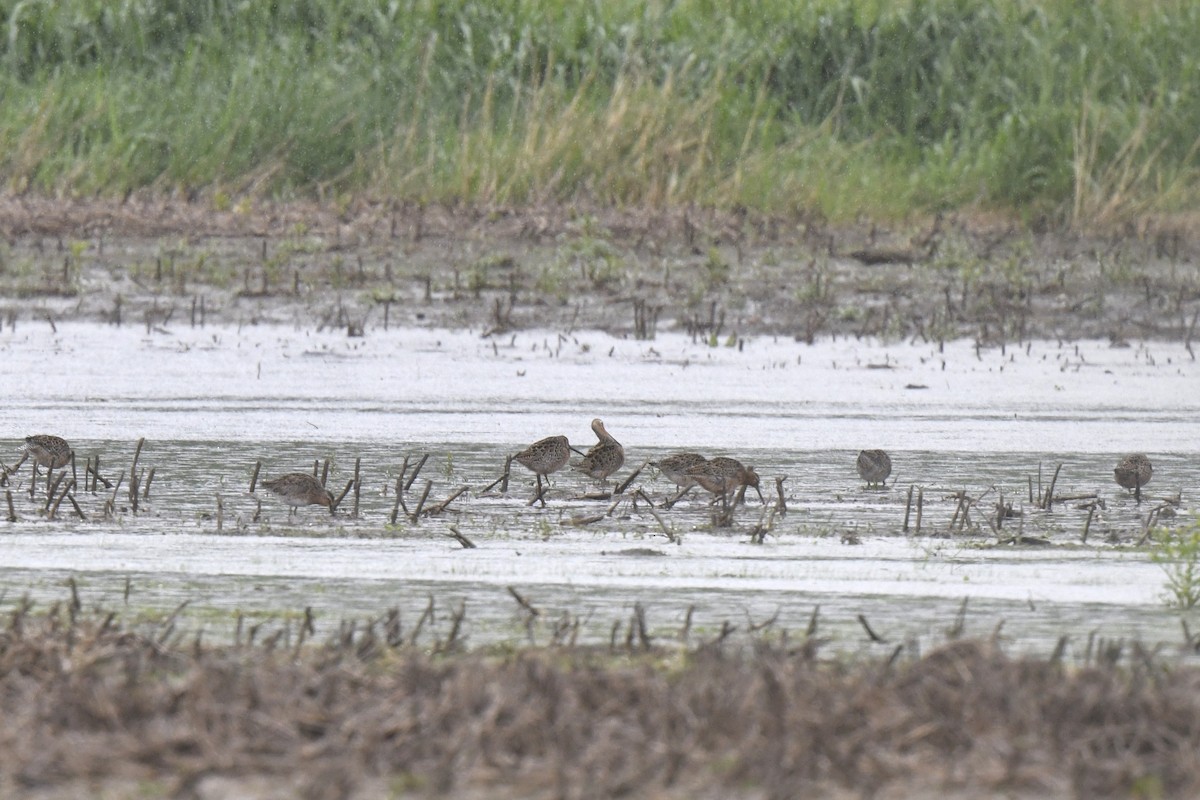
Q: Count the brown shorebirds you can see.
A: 8